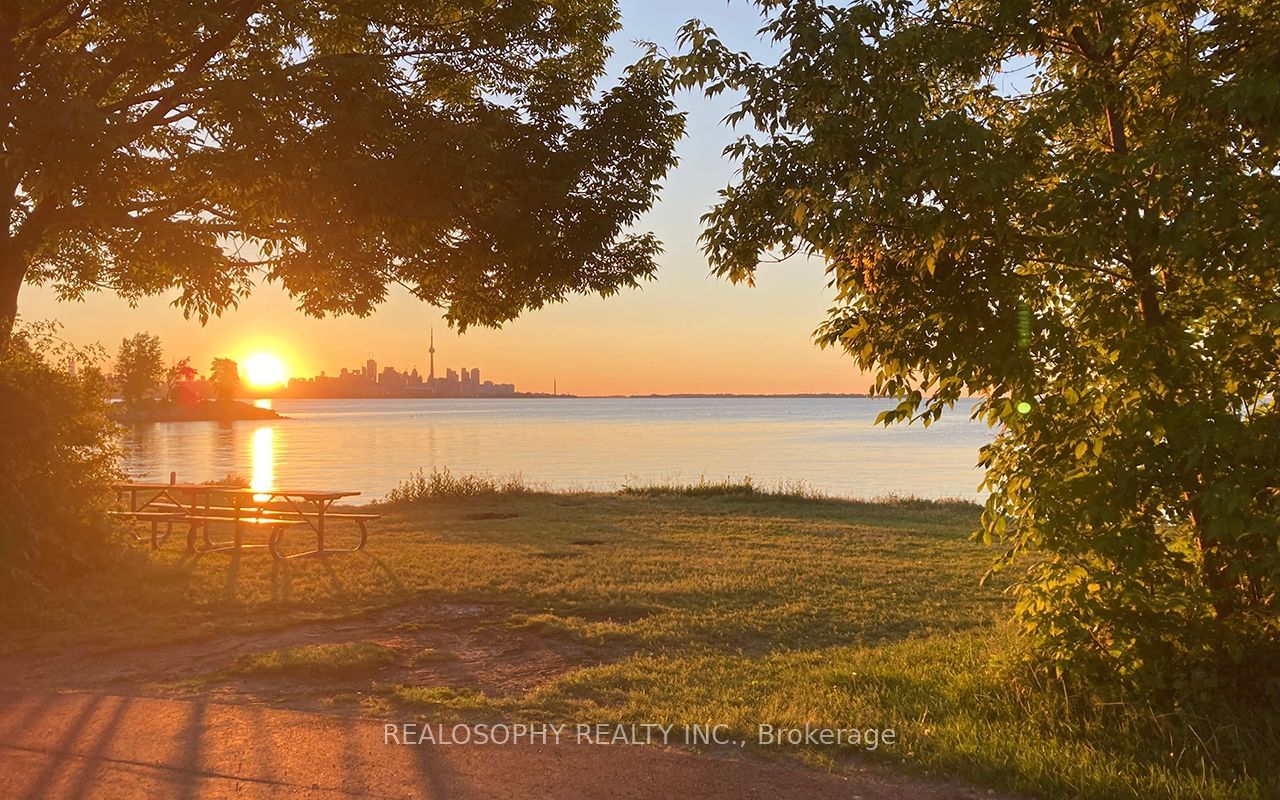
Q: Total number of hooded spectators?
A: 0